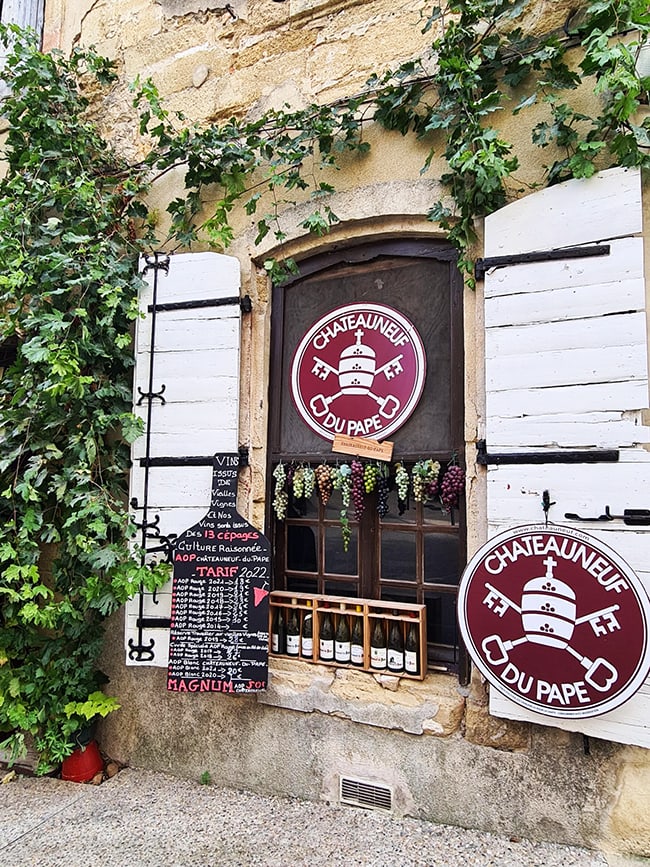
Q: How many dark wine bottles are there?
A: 9